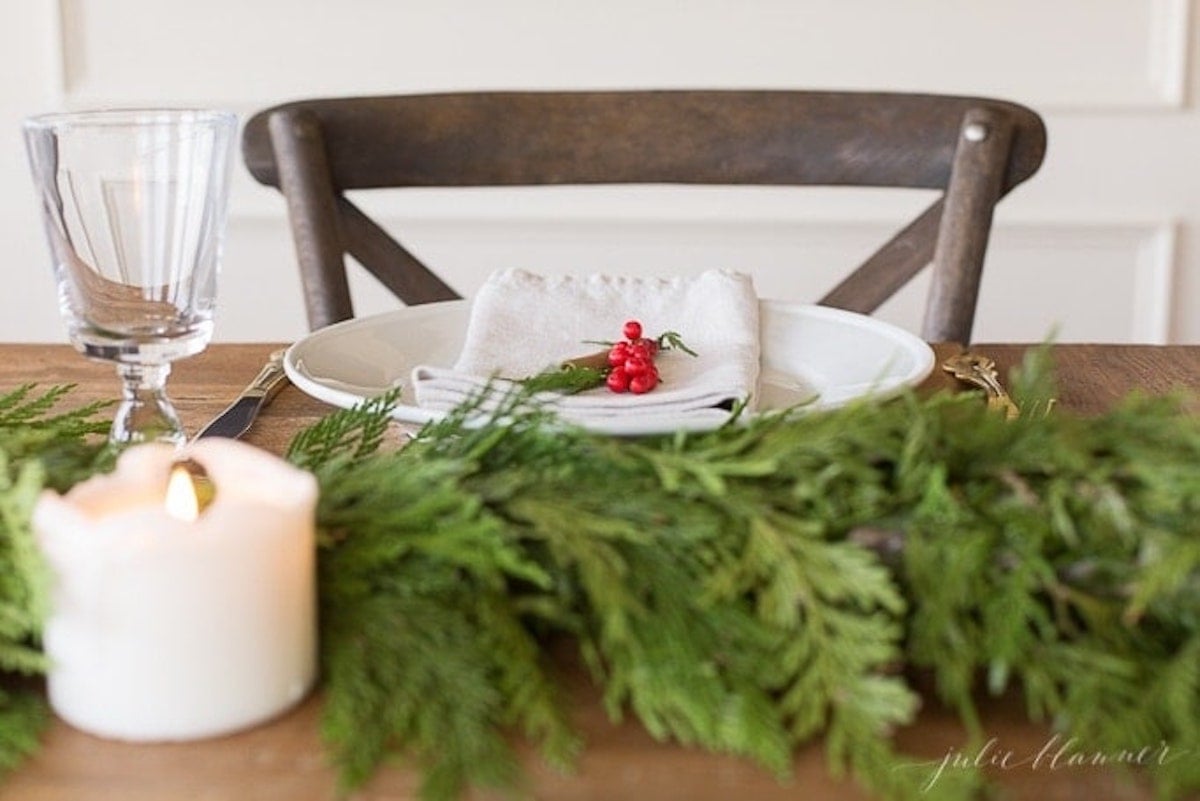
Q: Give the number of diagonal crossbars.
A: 2